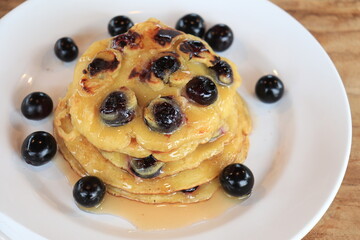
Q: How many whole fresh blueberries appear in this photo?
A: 9